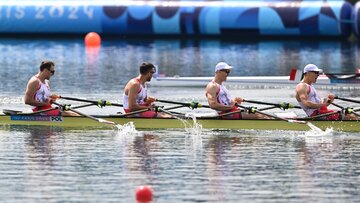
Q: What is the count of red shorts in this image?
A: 4